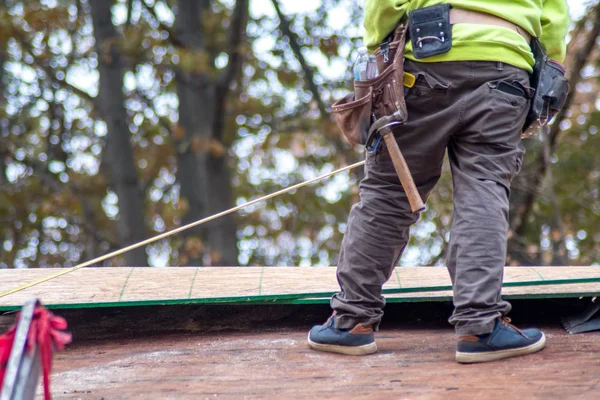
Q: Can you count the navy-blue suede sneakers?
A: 2